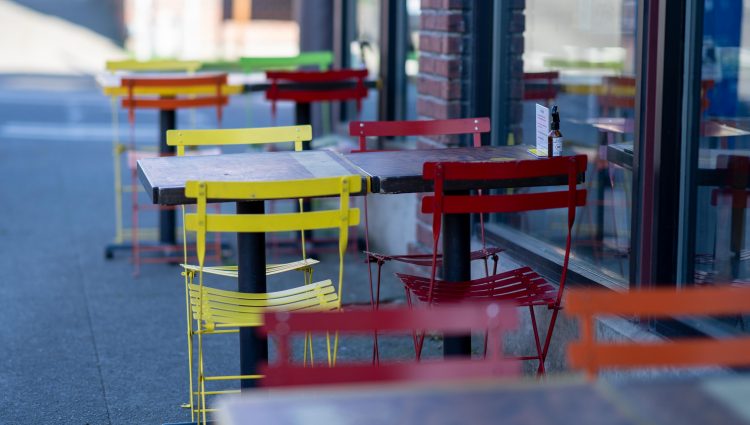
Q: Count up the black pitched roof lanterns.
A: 0